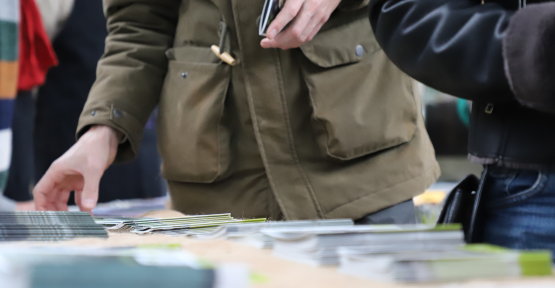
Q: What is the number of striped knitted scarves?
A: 1